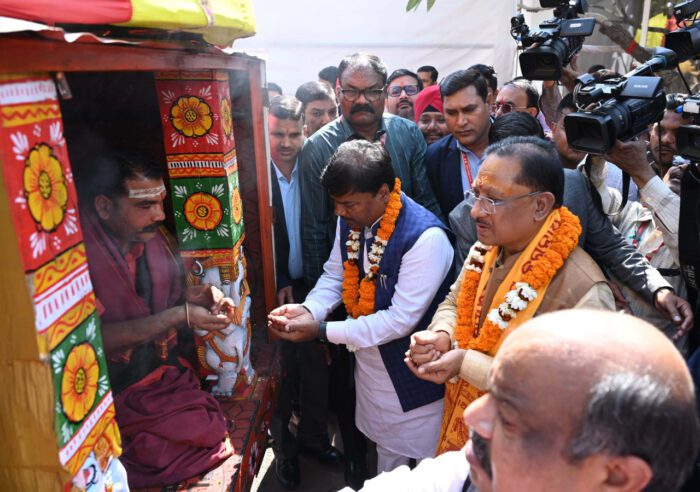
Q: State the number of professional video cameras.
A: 4